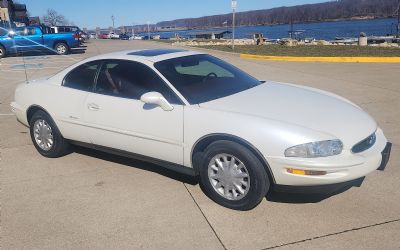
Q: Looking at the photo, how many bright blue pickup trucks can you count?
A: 1